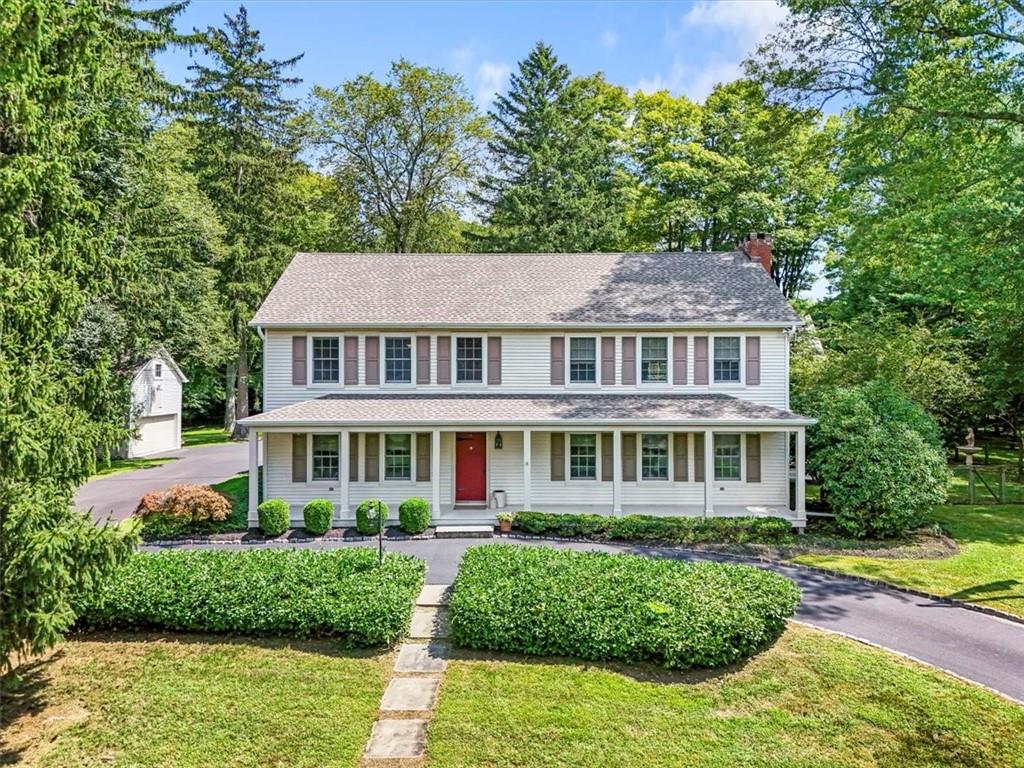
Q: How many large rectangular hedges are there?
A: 2